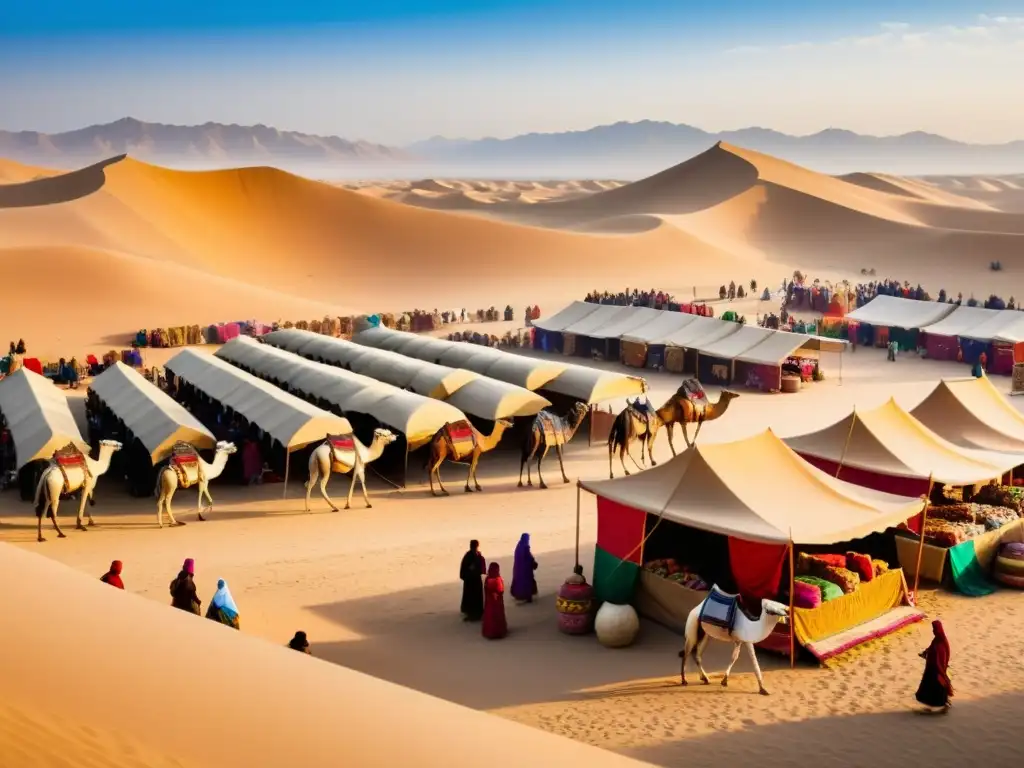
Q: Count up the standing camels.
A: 8